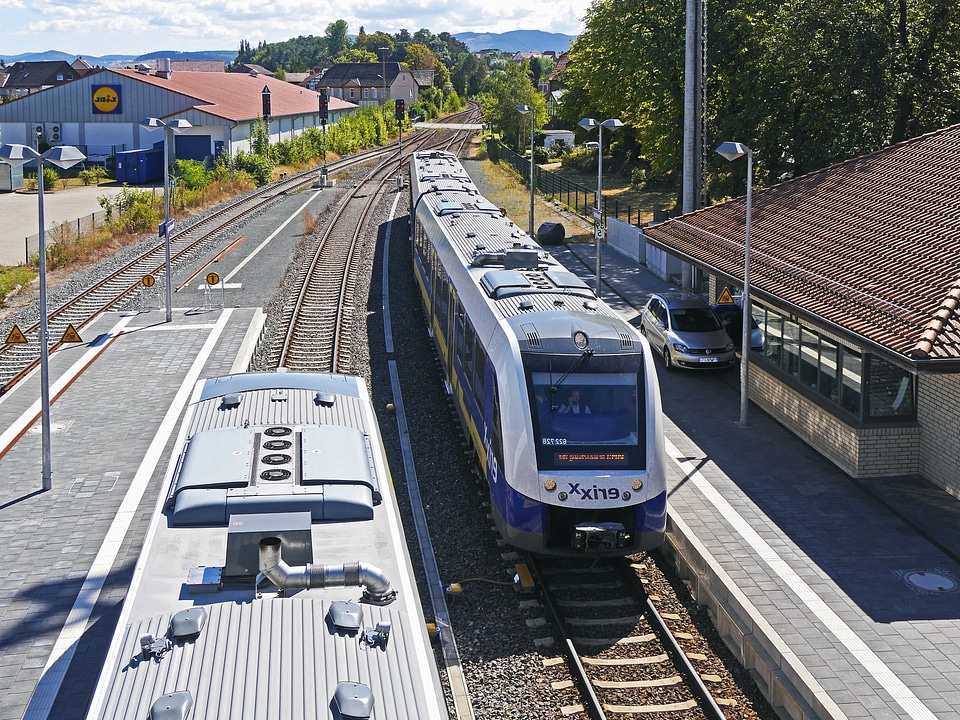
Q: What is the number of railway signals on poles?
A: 3